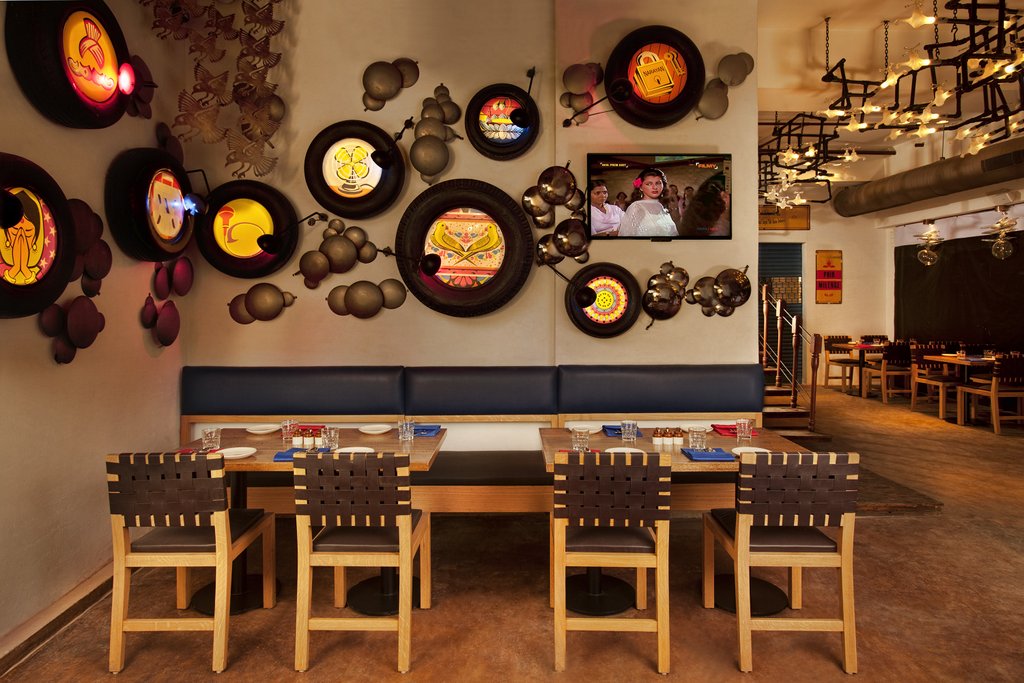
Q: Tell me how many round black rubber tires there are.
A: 9